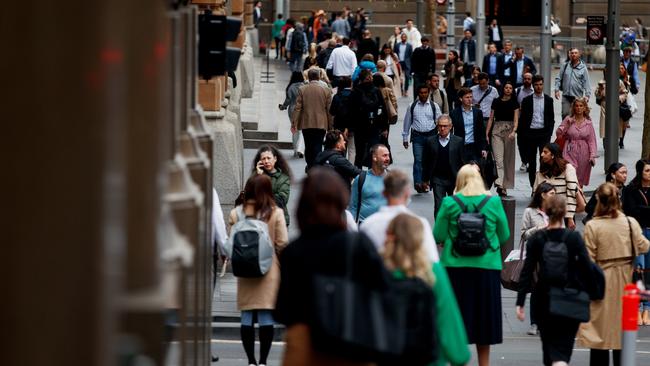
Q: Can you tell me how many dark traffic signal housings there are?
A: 1